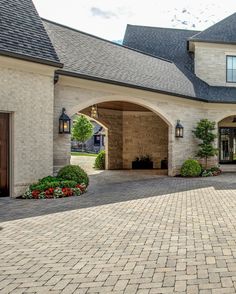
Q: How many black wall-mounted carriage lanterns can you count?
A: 2